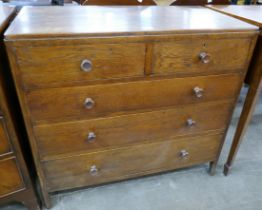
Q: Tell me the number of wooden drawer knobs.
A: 8